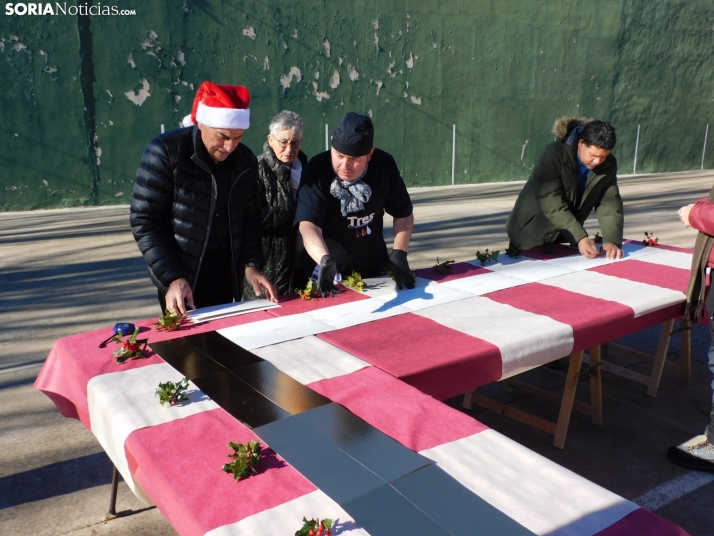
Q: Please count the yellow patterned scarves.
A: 0